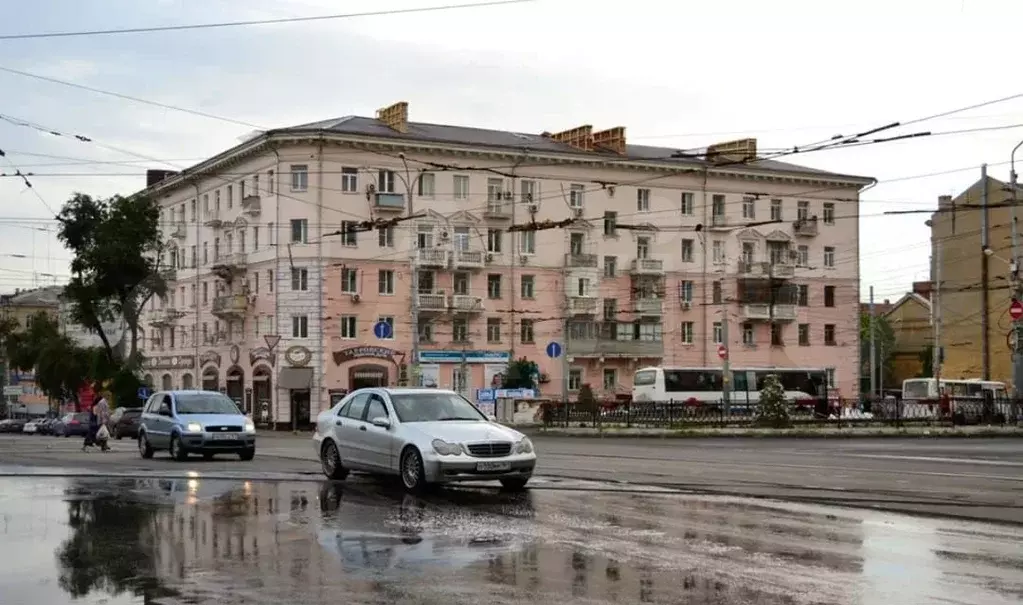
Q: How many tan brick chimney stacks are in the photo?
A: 4